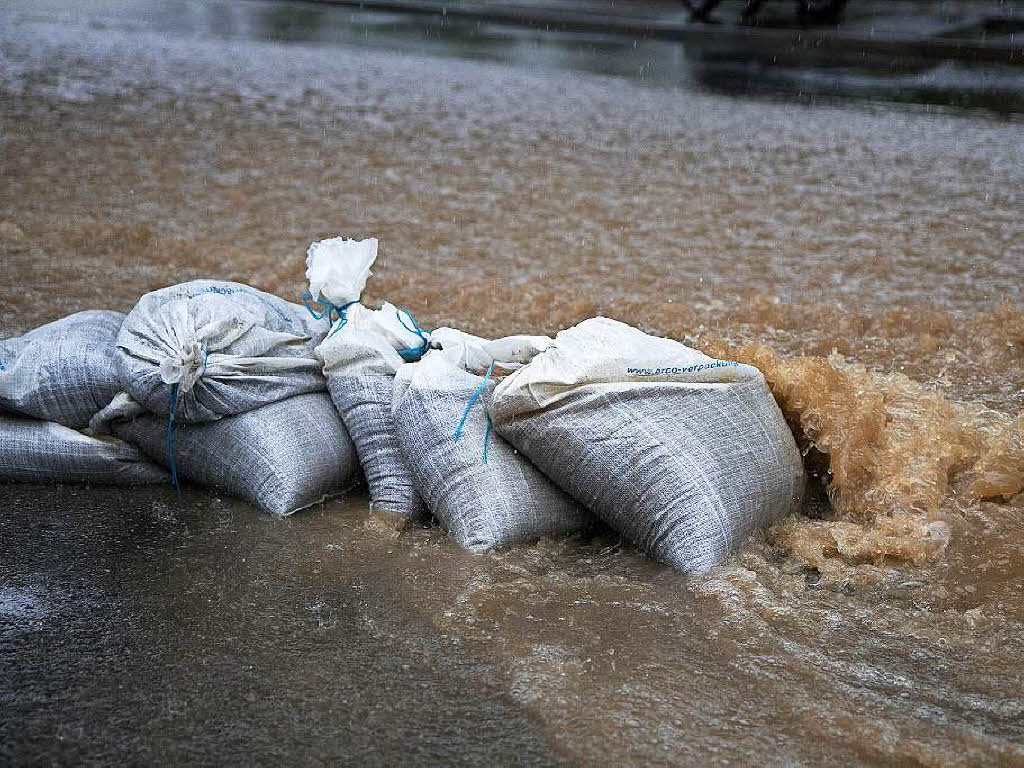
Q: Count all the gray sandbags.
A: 7